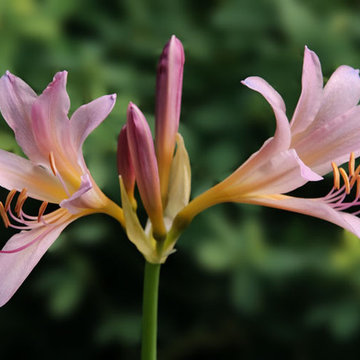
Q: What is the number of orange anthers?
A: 11